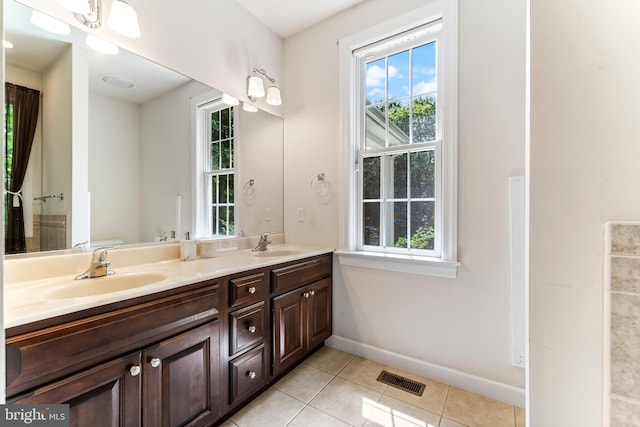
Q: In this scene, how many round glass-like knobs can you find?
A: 7